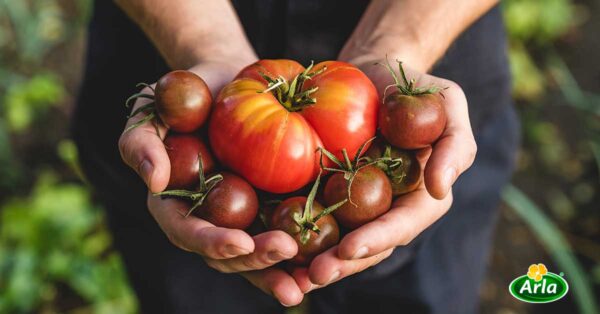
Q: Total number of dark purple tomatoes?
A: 7